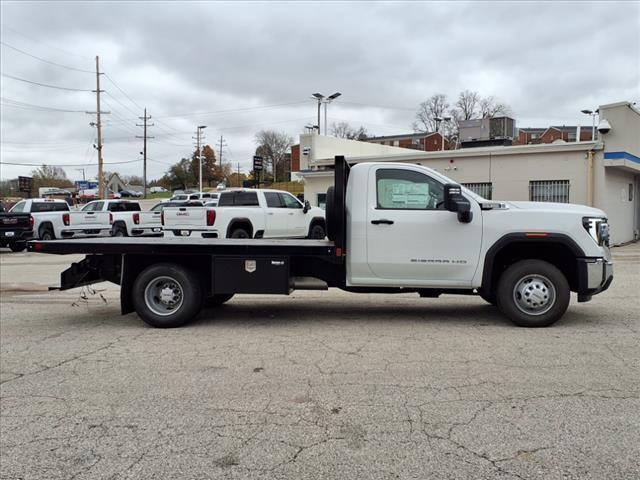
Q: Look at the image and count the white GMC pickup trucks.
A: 4